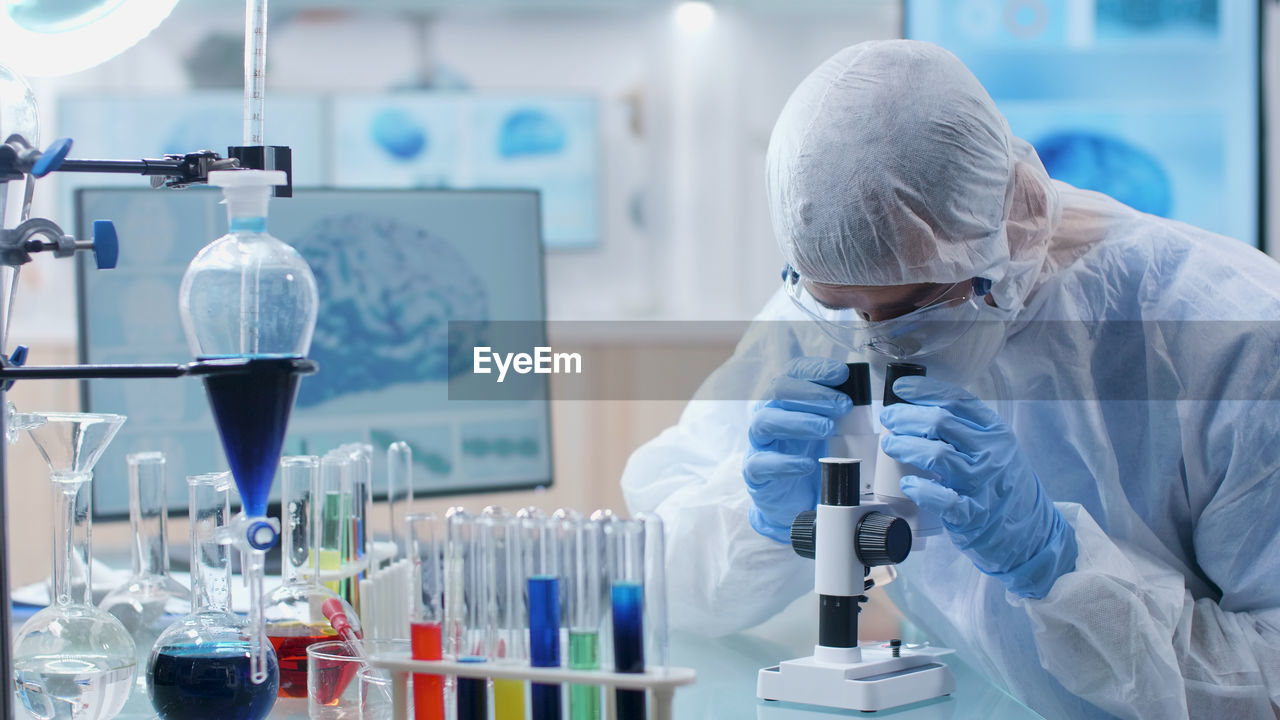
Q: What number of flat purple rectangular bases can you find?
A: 0